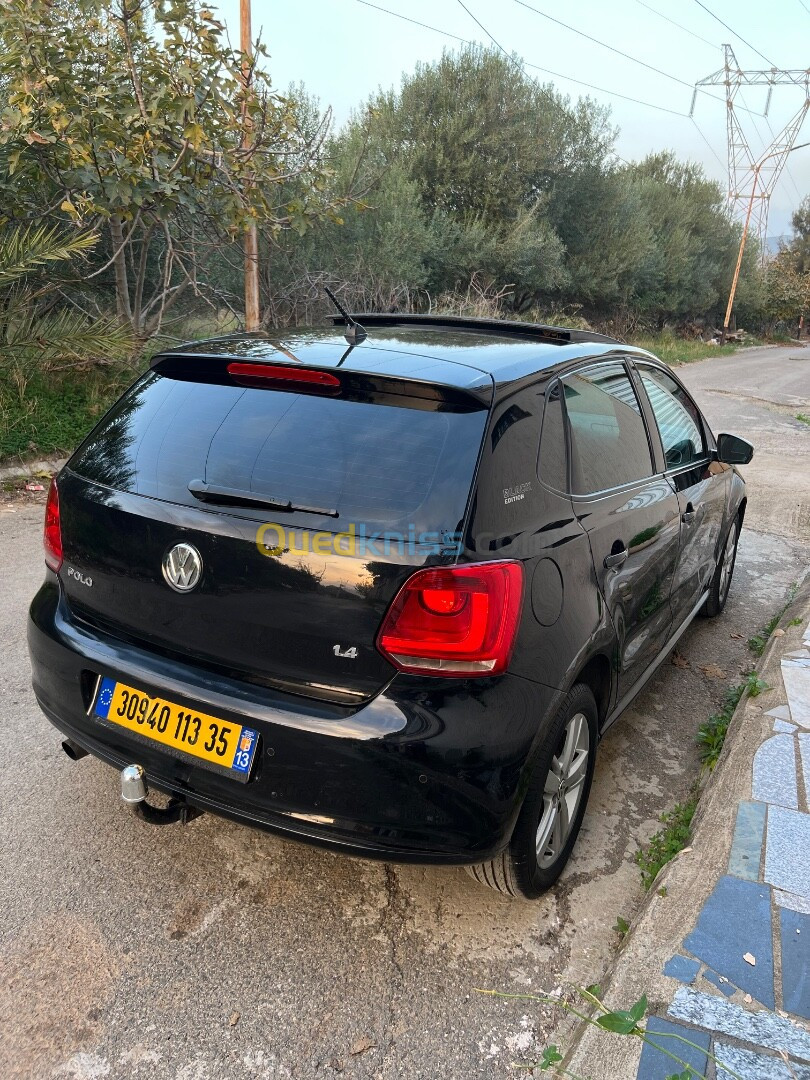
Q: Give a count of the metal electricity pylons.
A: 1